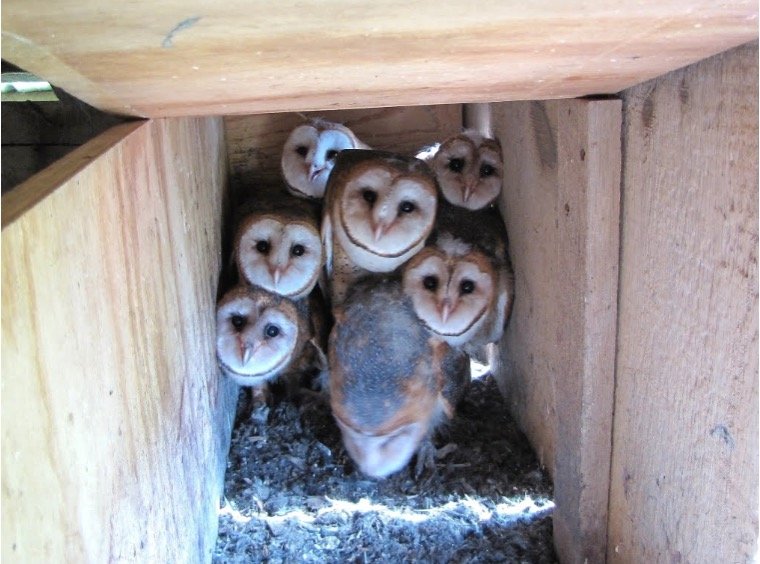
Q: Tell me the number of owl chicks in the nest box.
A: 7